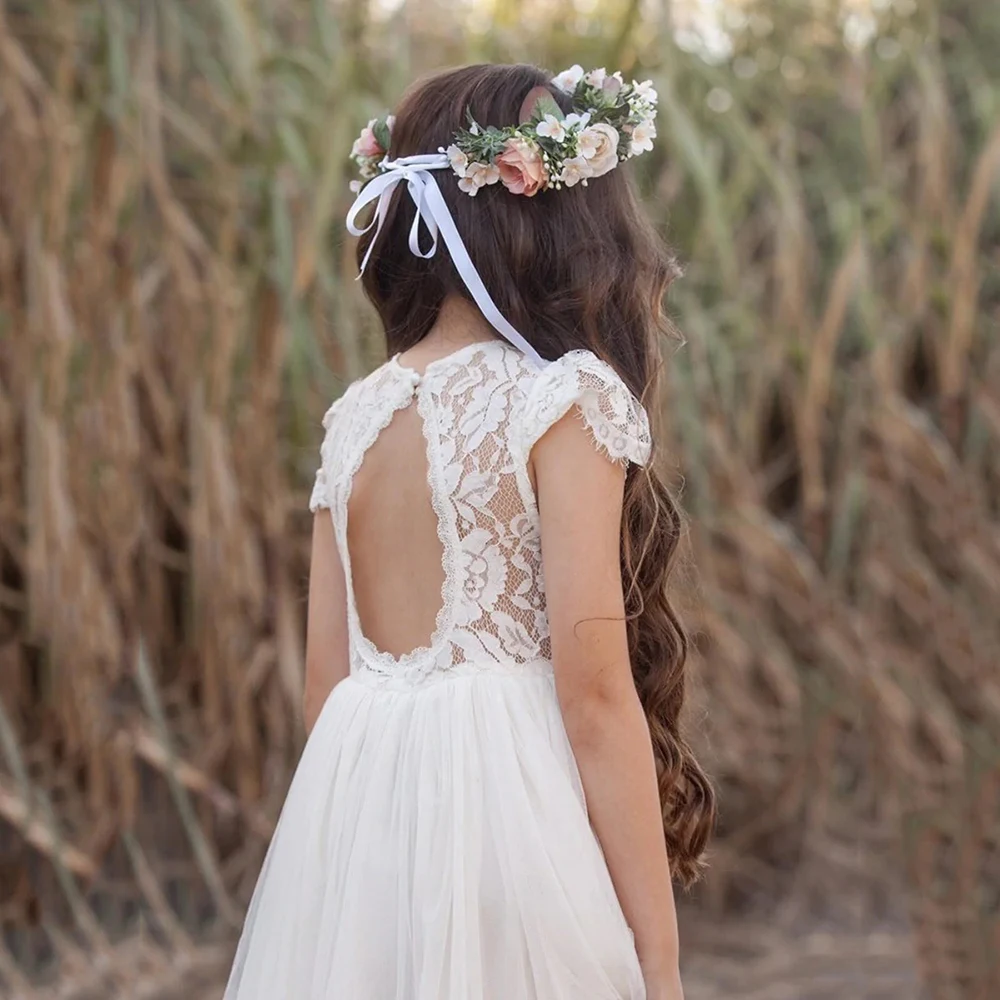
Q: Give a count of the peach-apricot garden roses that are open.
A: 1